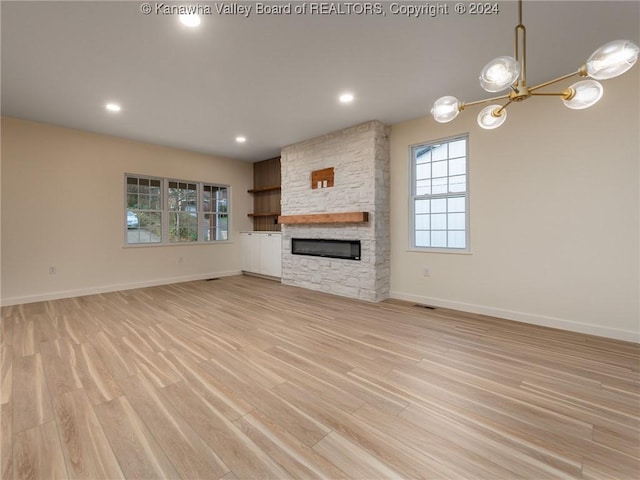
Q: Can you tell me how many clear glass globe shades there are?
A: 5